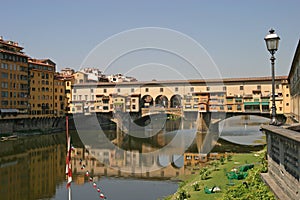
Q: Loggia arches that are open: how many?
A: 3